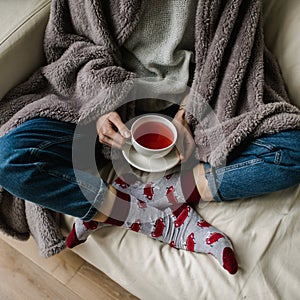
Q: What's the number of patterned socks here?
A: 2